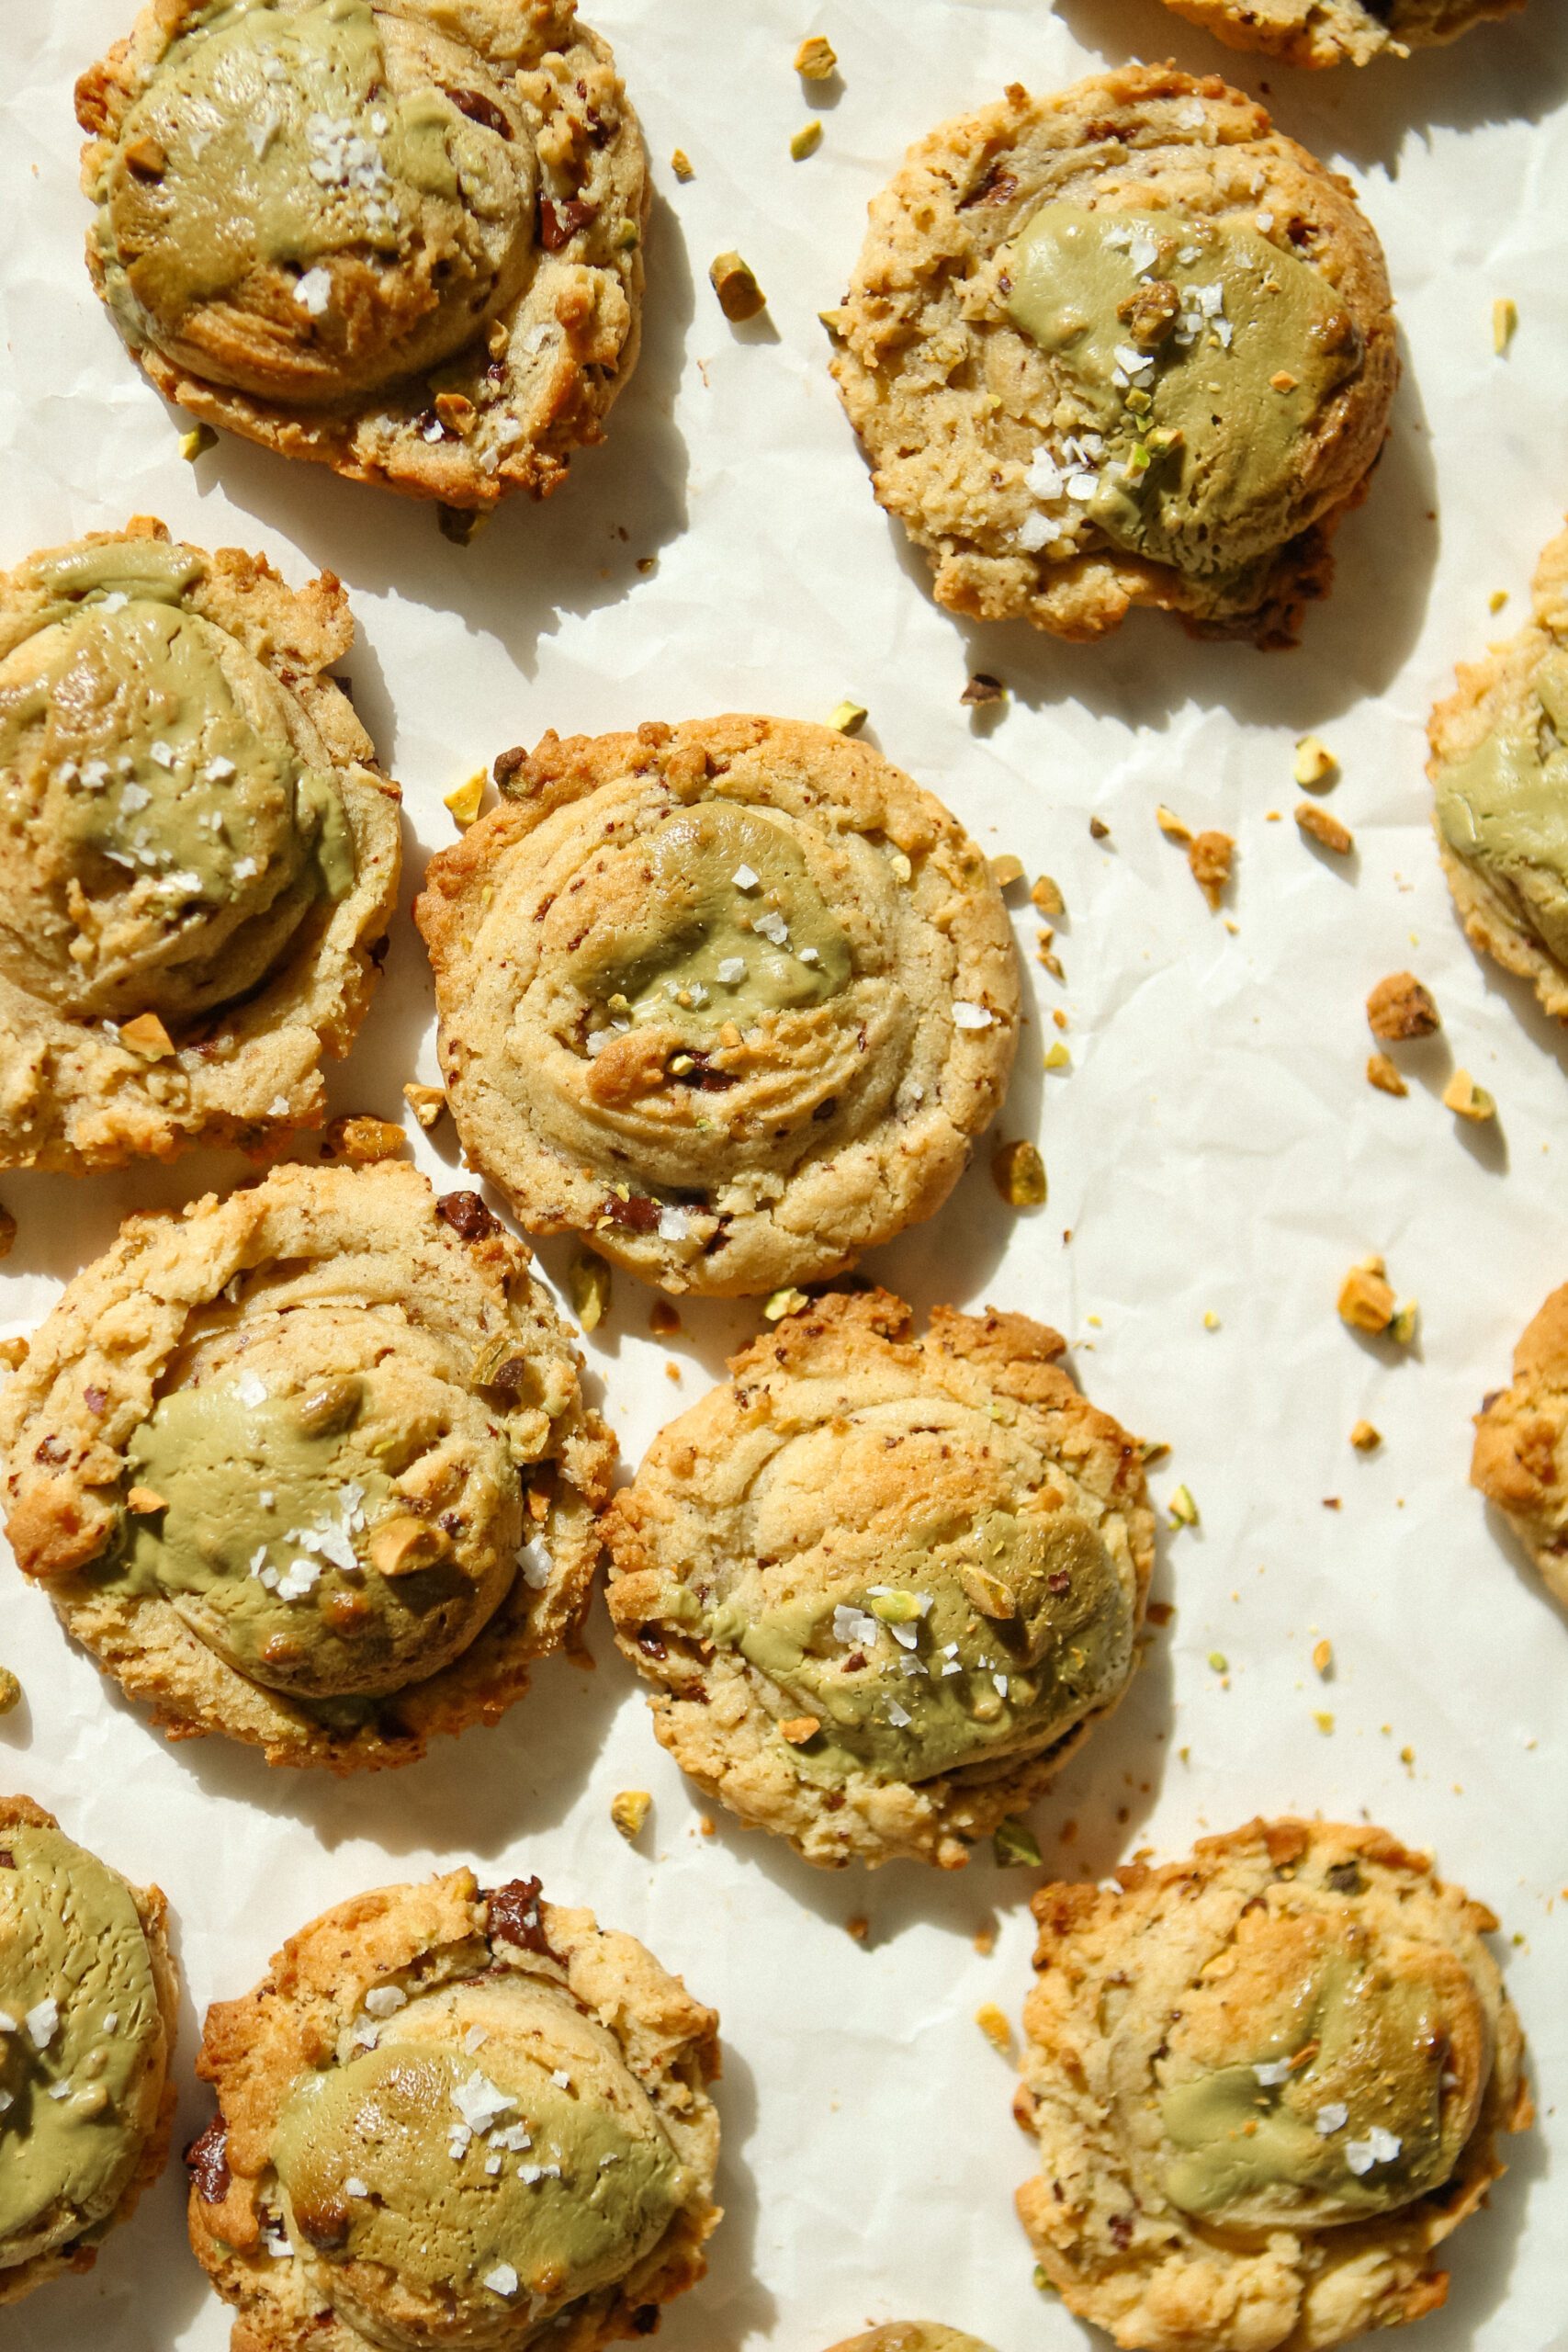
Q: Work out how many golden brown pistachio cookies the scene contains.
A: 13